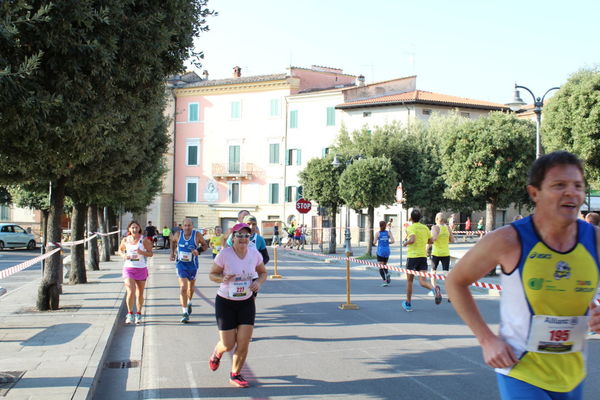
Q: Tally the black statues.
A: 0